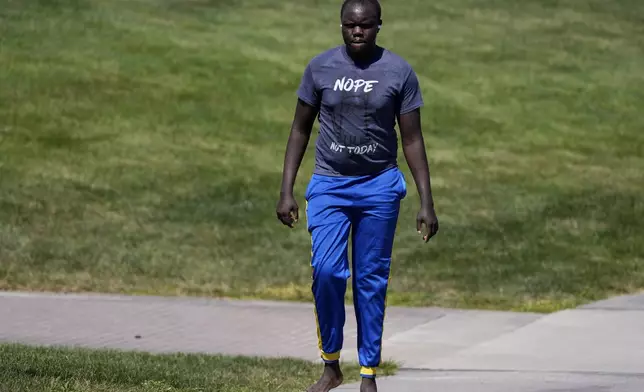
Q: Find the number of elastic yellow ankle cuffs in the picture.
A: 2